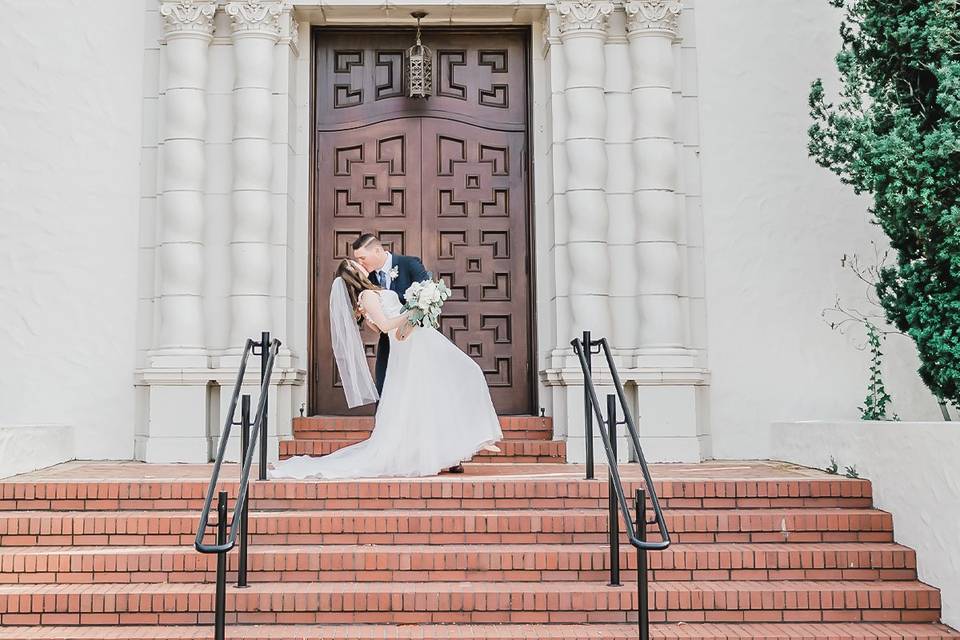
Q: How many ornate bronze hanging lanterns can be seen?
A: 1